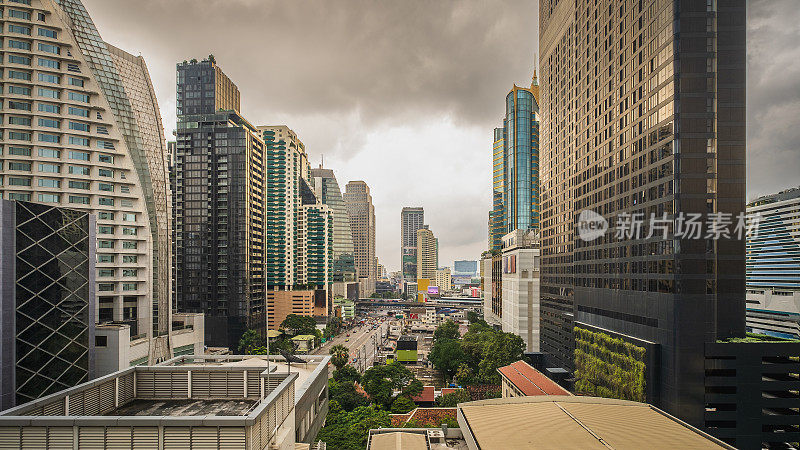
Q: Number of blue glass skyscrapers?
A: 1